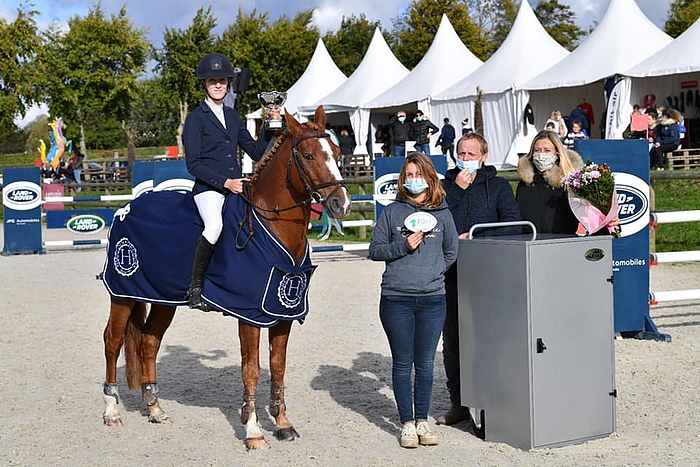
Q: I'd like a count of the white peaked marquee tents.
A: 6